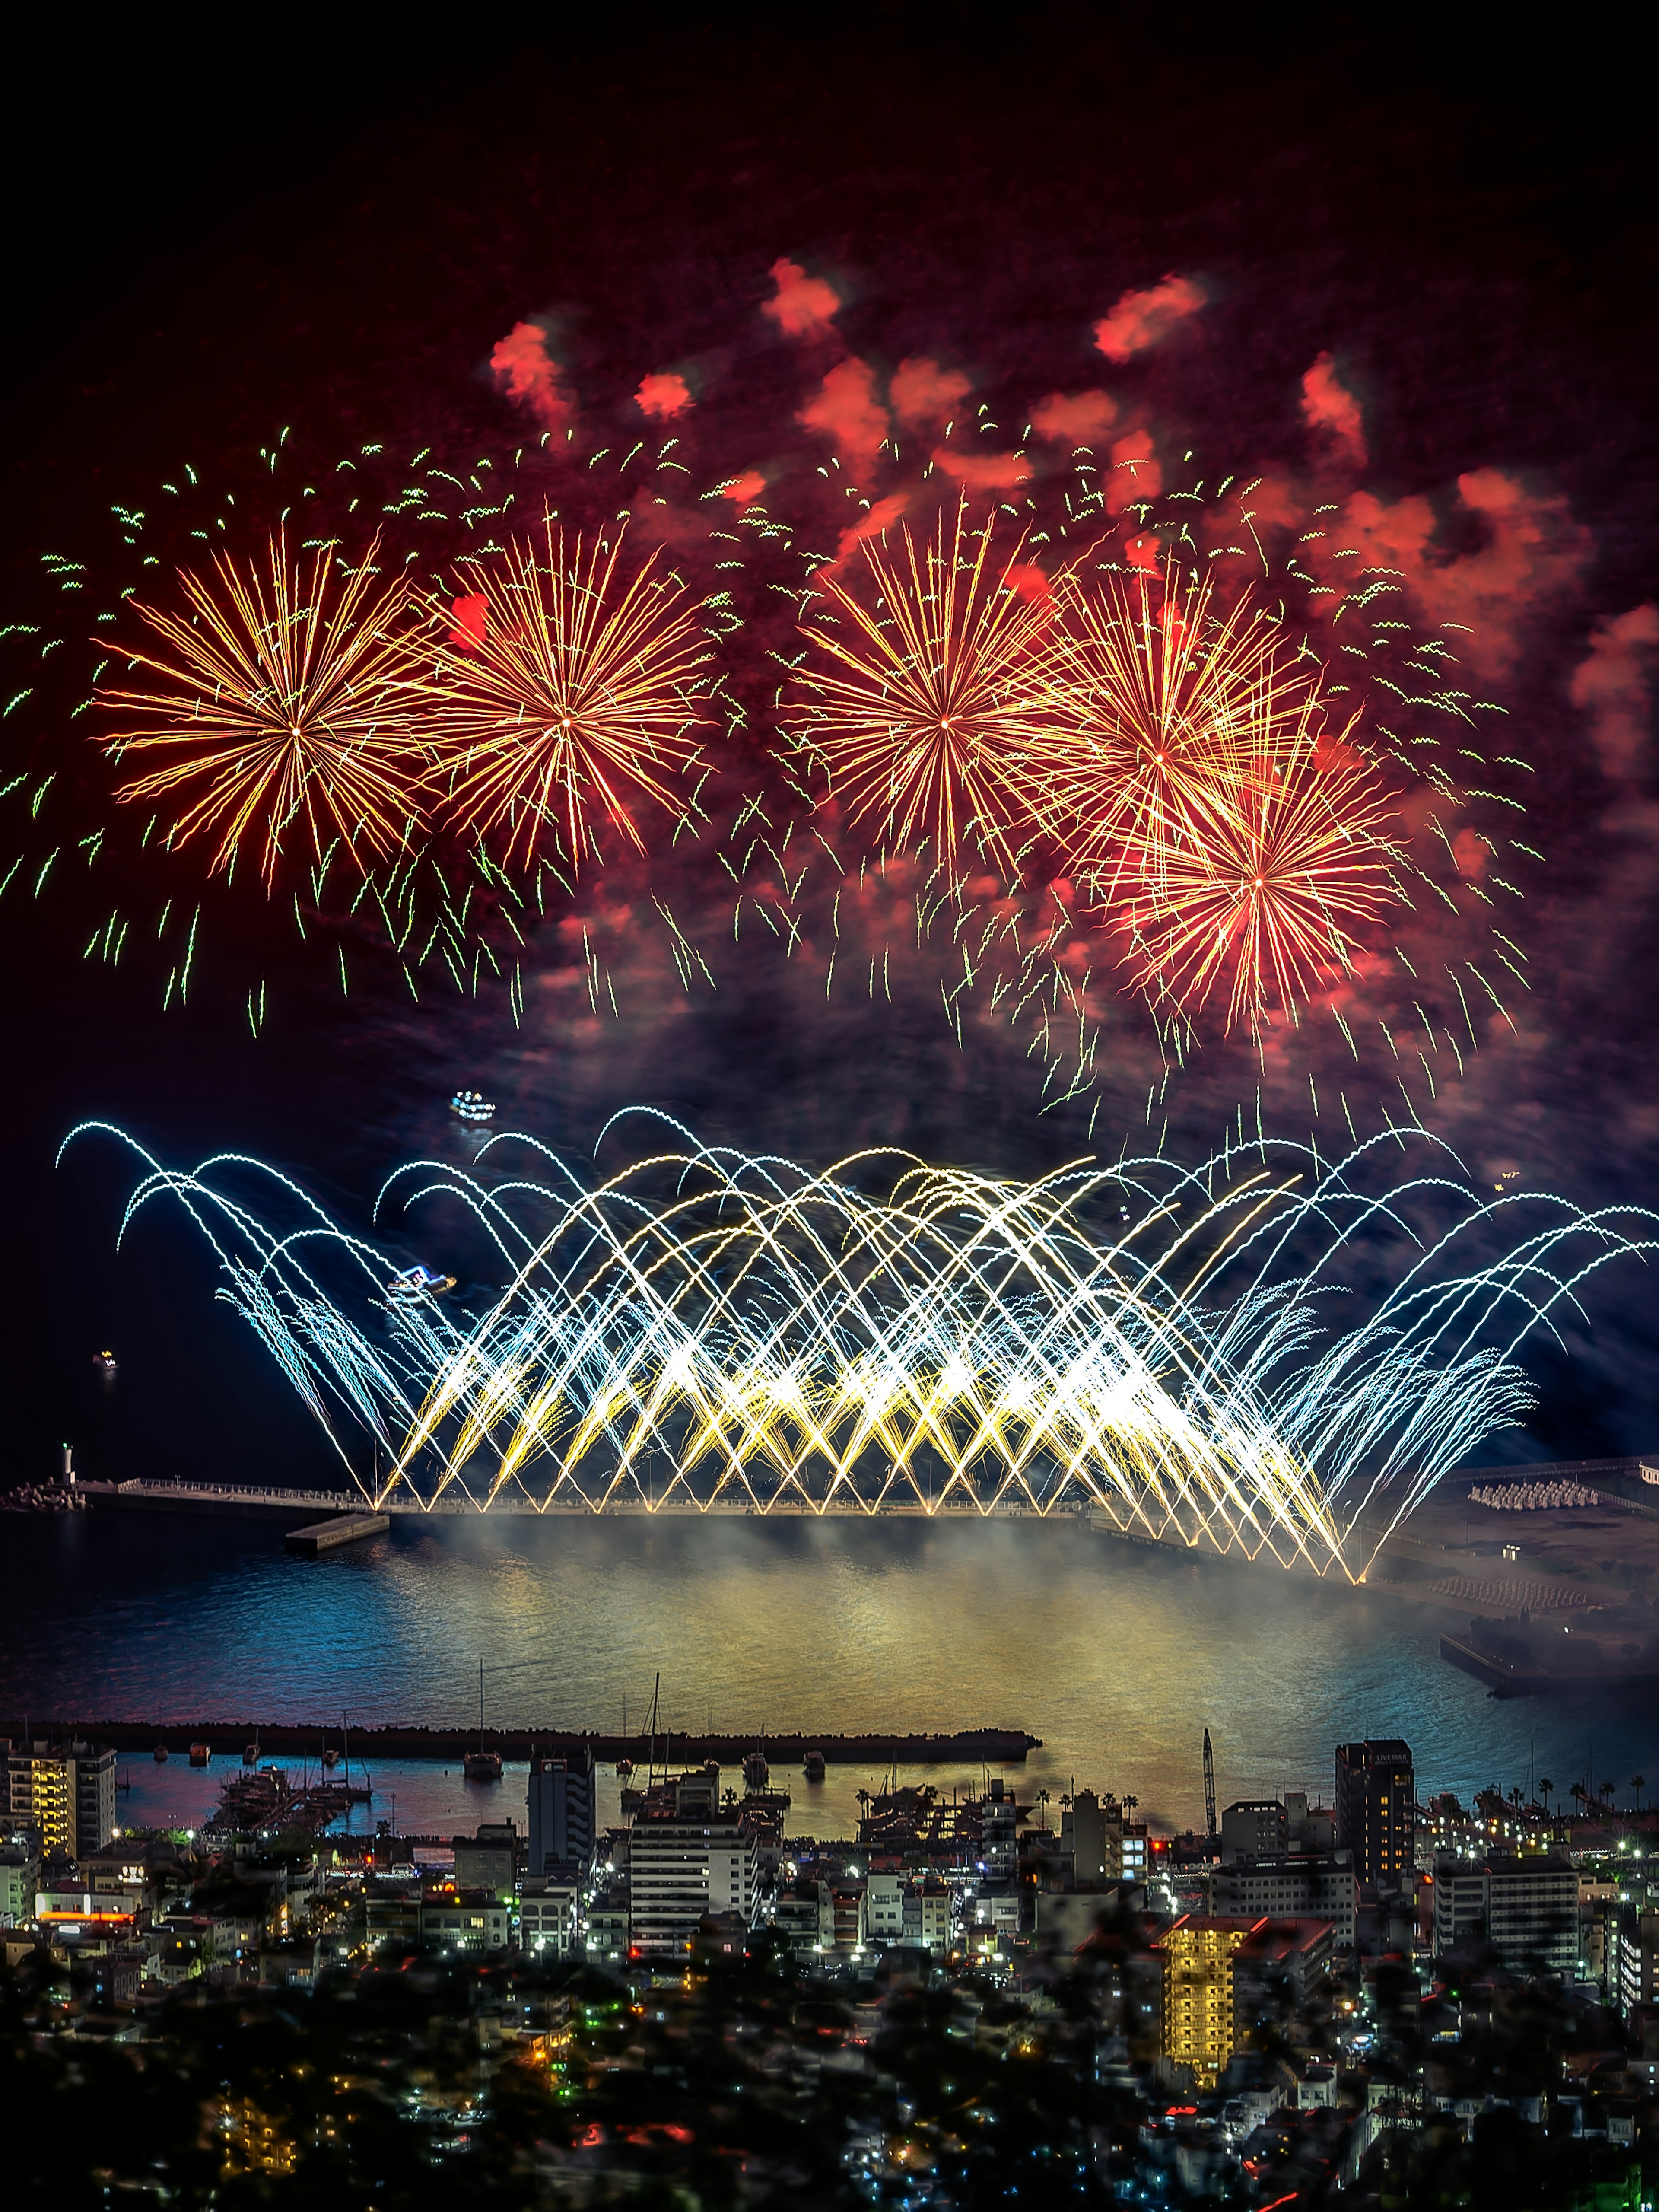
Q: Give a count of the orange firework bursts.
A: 5